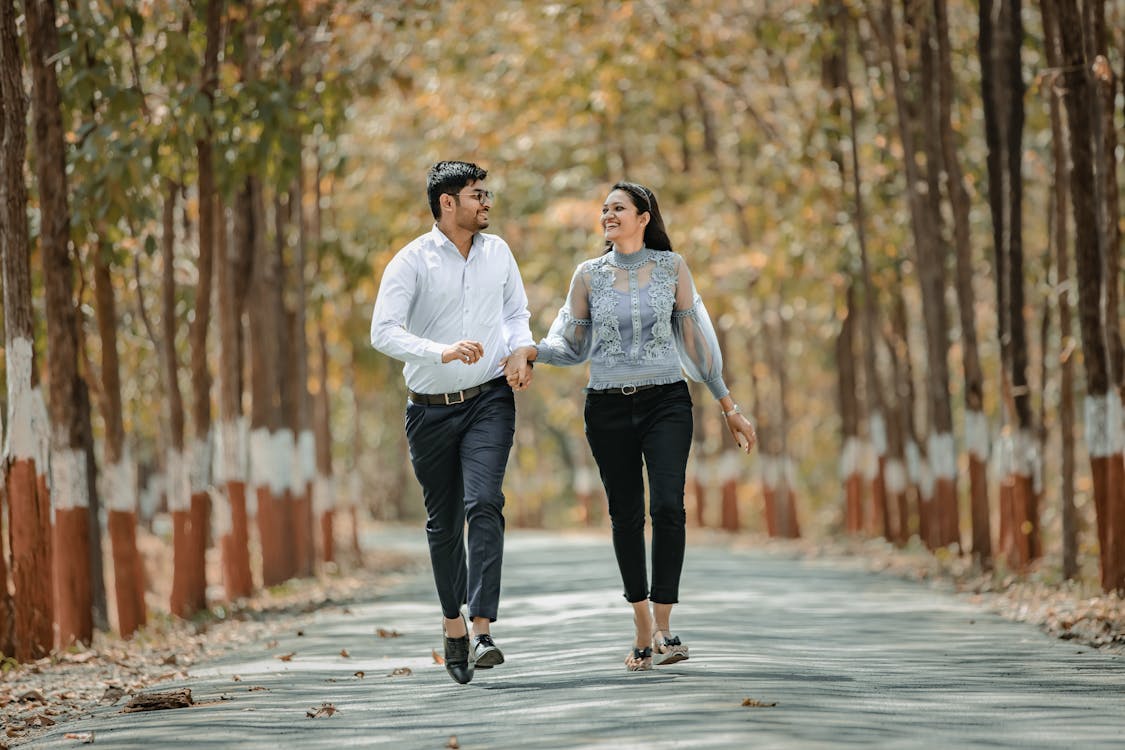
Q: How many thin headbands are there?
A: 1